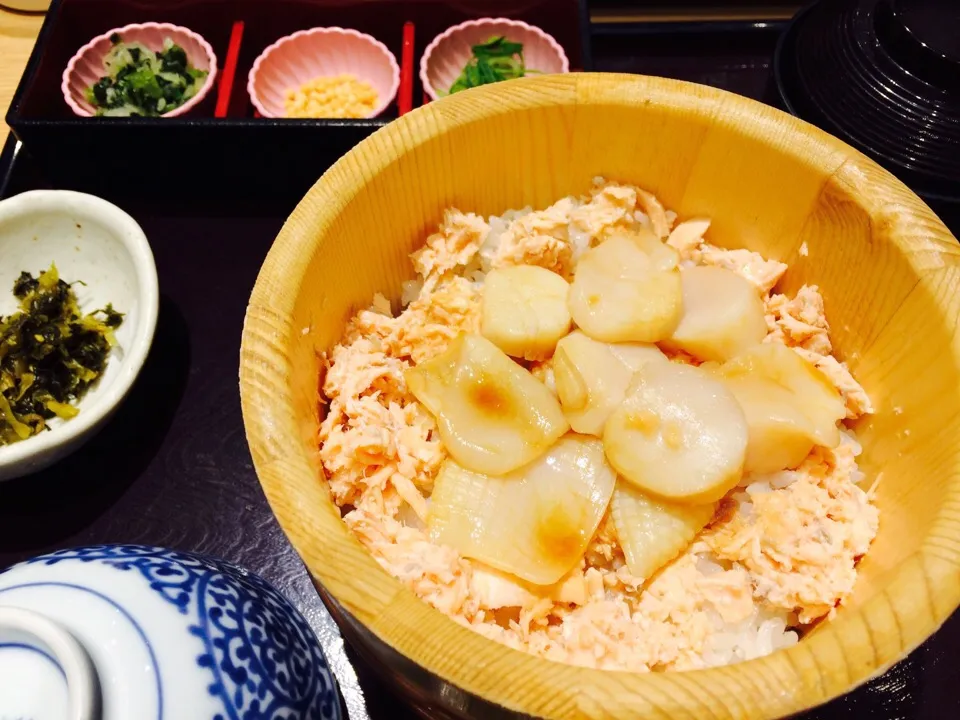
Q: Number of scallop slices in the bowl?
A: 9